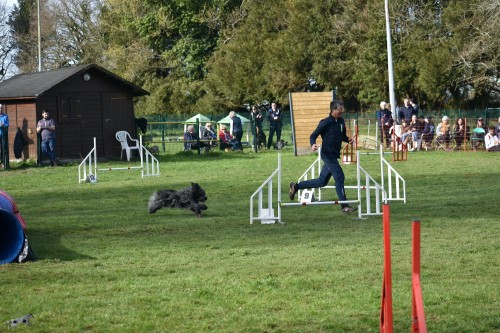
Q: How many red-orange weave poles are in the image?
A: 2